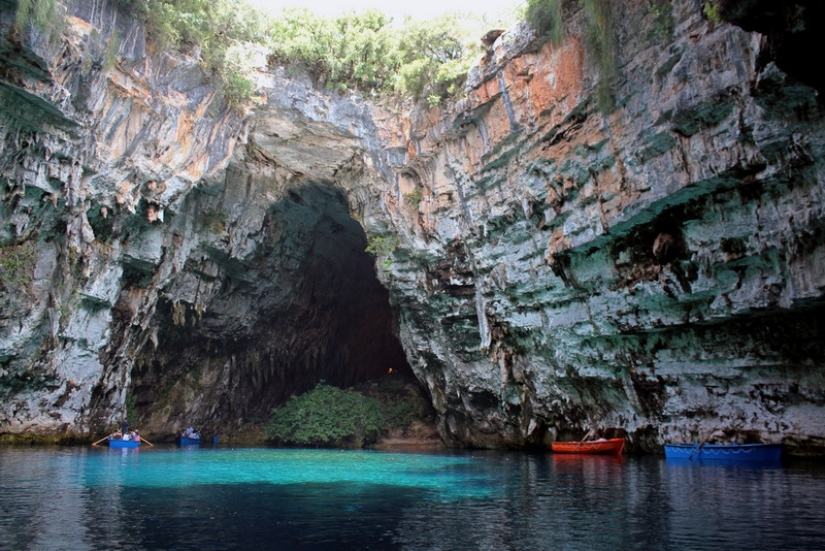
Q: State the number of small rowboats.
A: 4